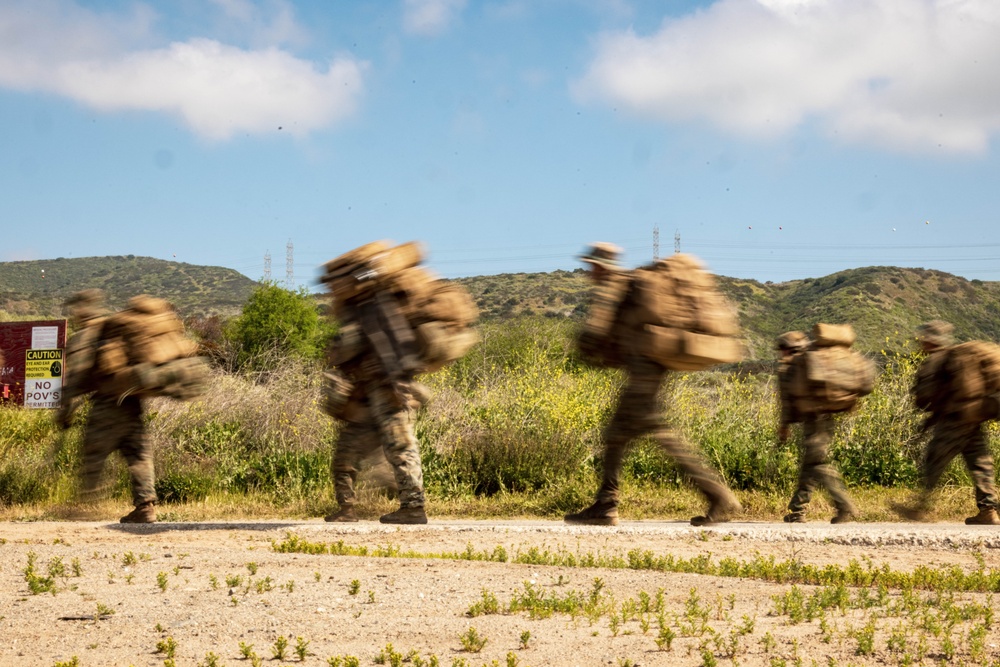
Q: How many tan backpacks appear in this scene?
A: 5